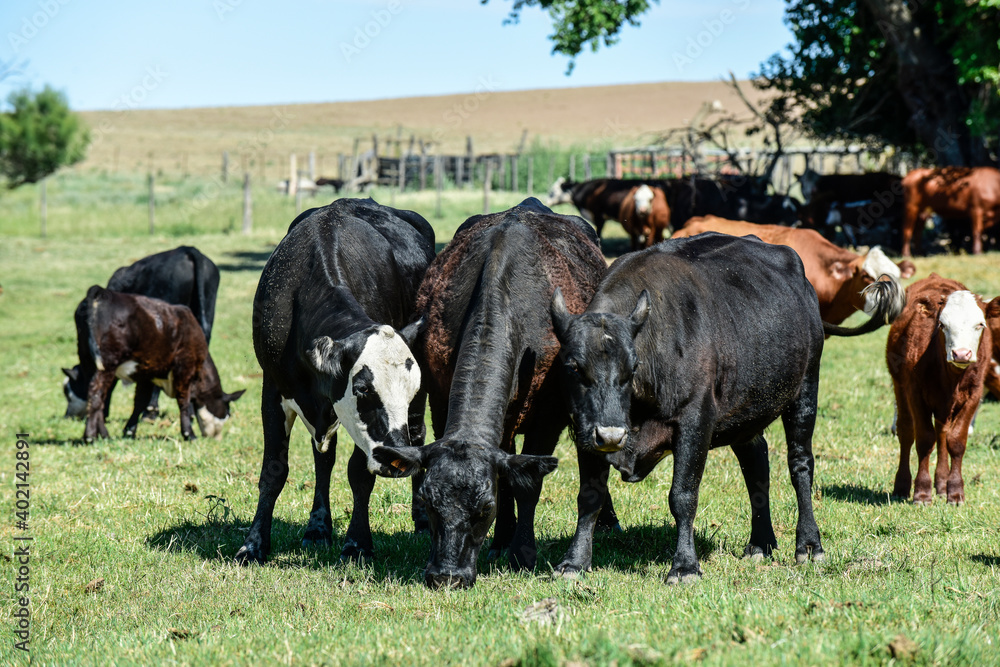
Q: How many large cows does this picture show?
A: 3